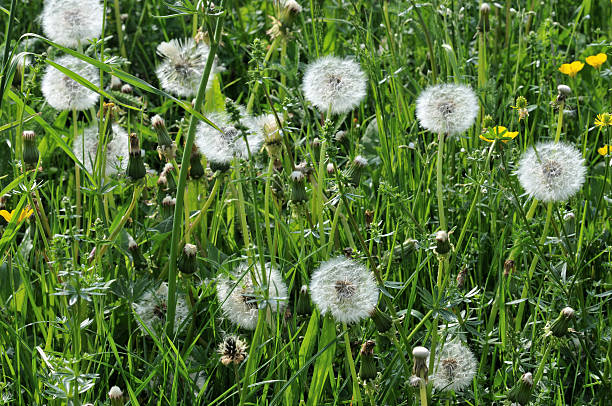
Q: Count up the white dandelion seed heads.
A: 12